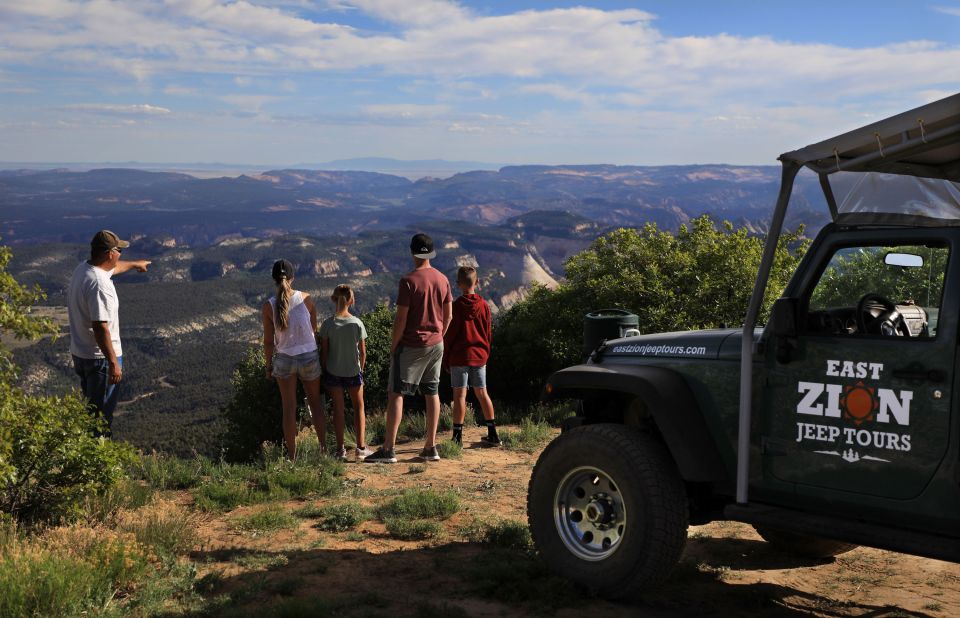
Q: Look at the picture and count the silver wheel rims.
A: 1